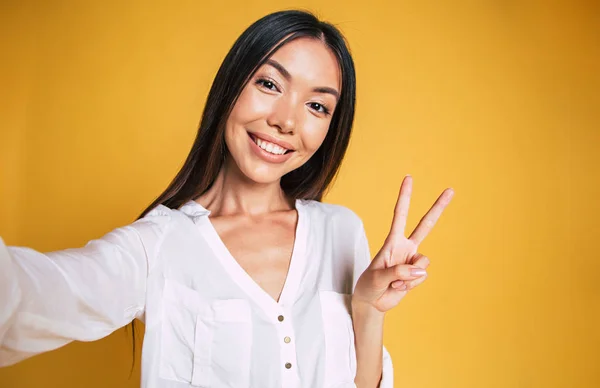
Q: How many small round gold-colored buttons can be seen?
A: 3